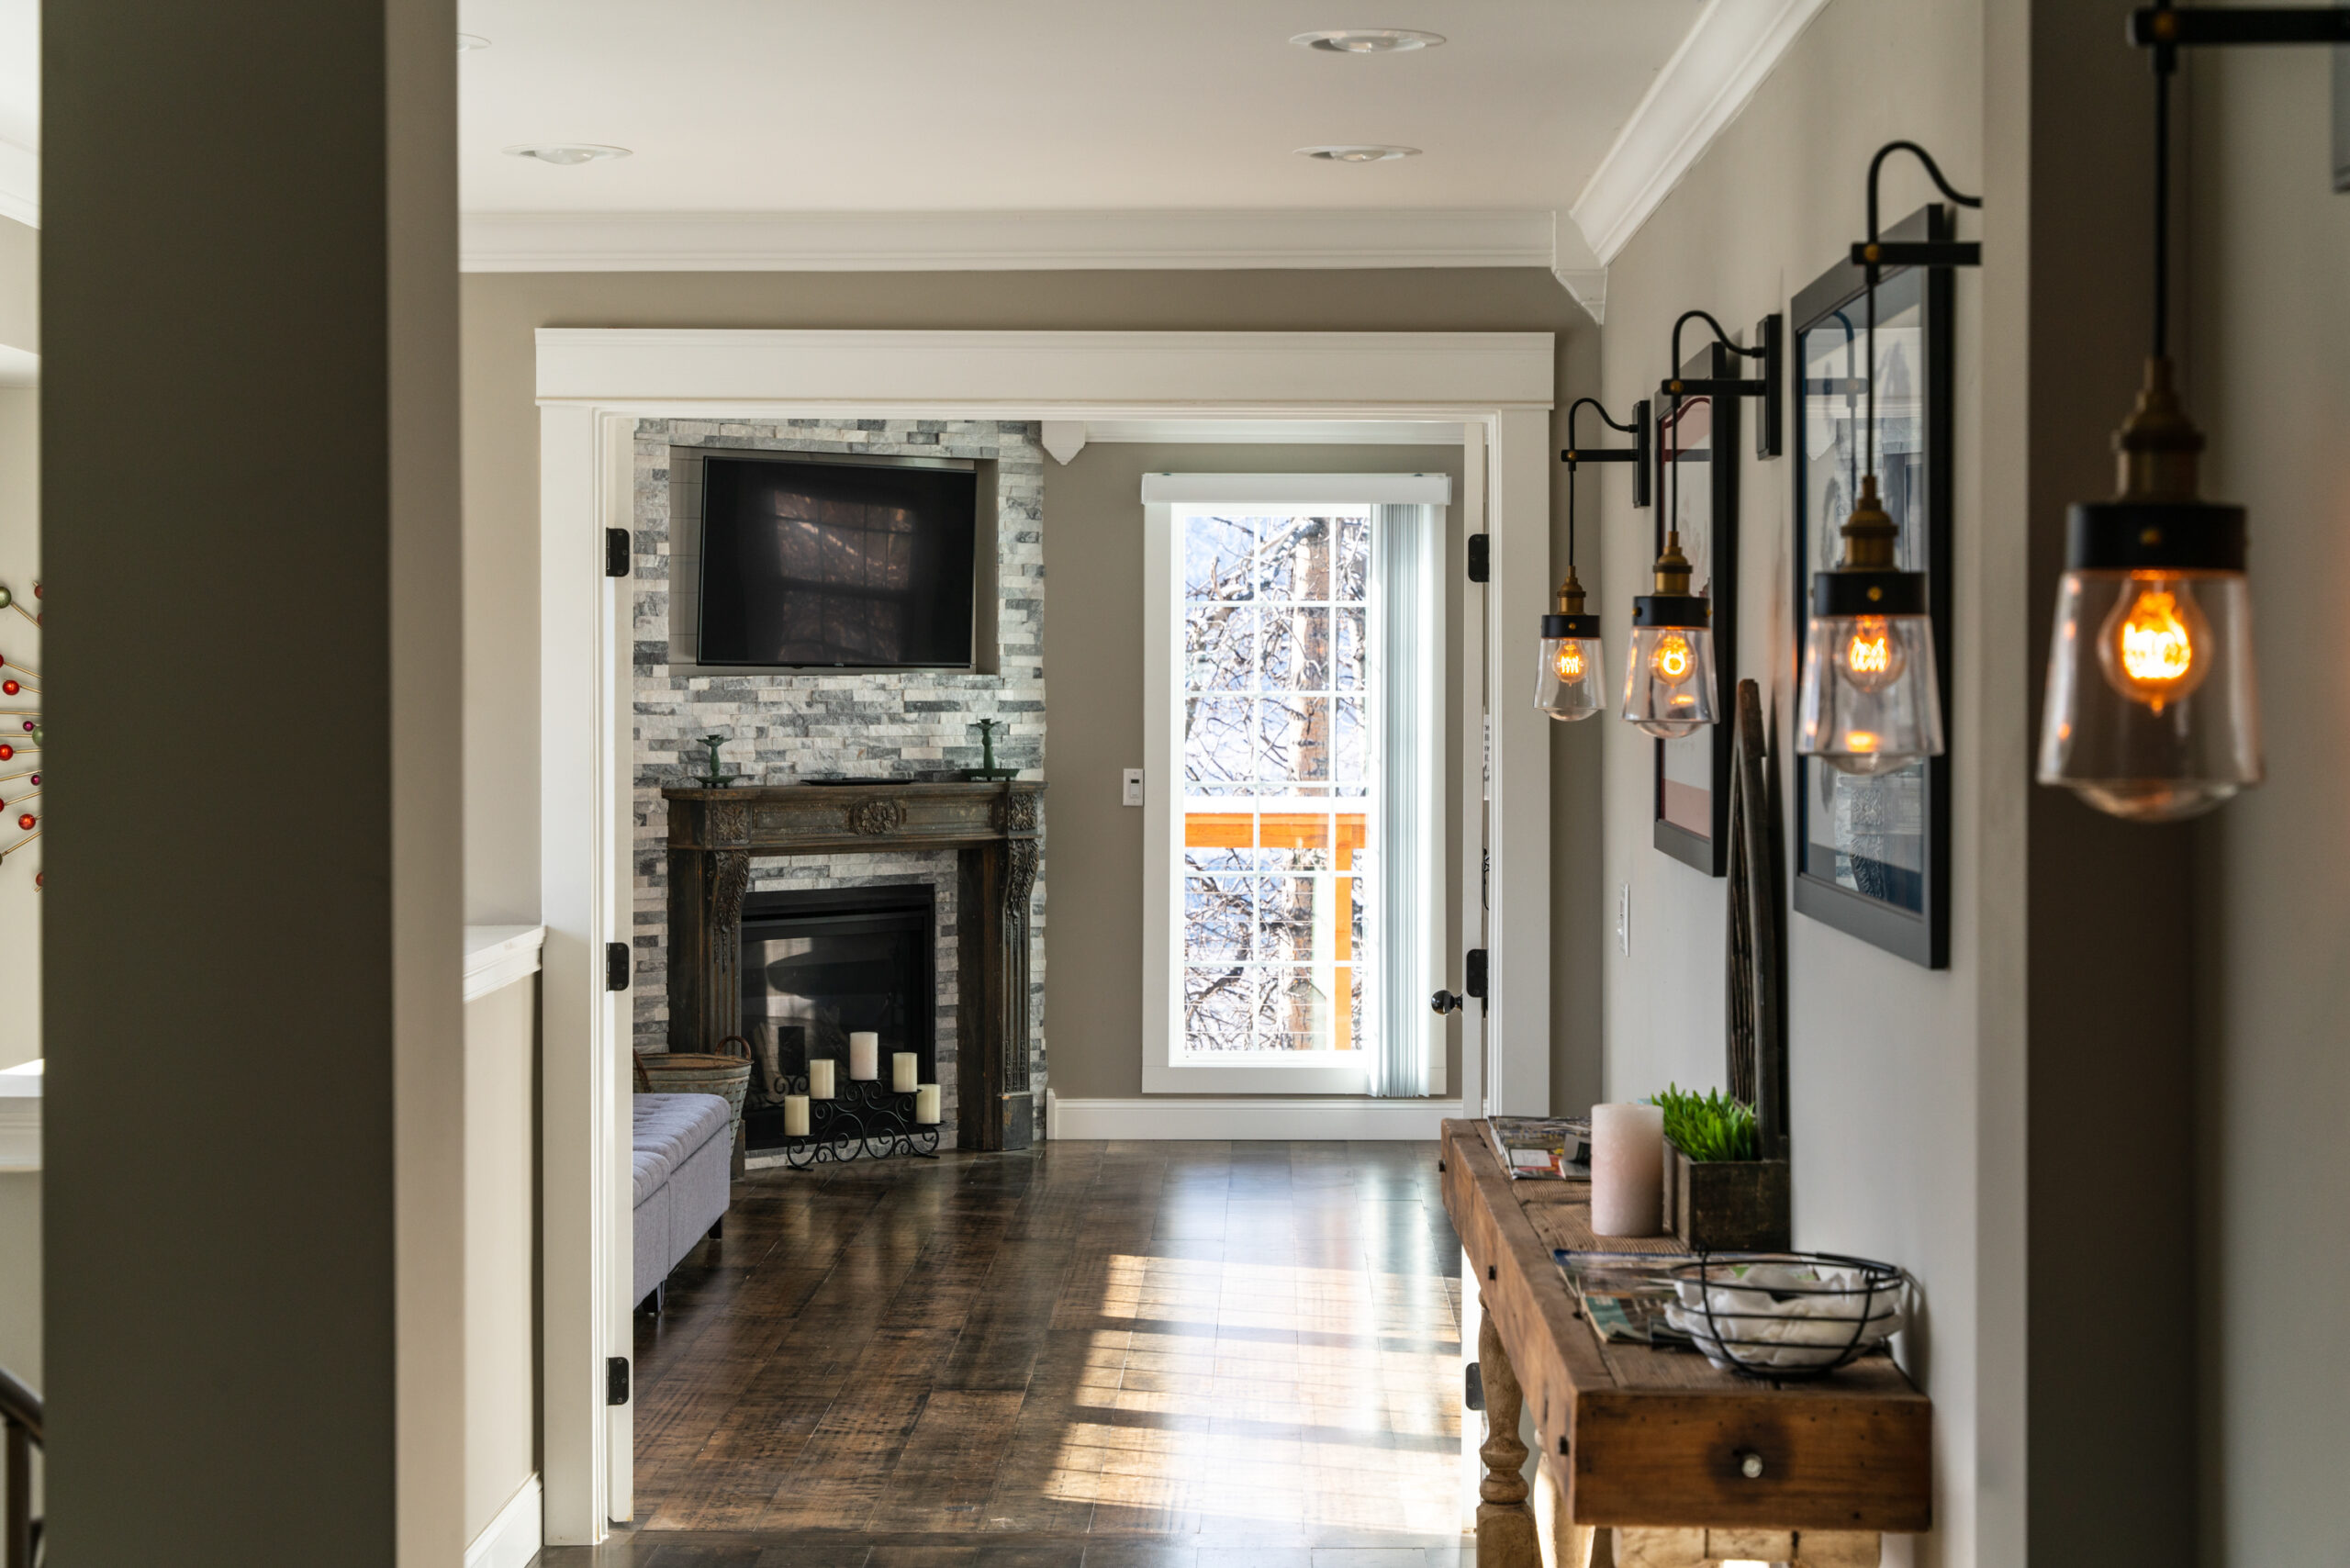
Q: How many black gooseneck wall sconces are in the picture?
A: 4